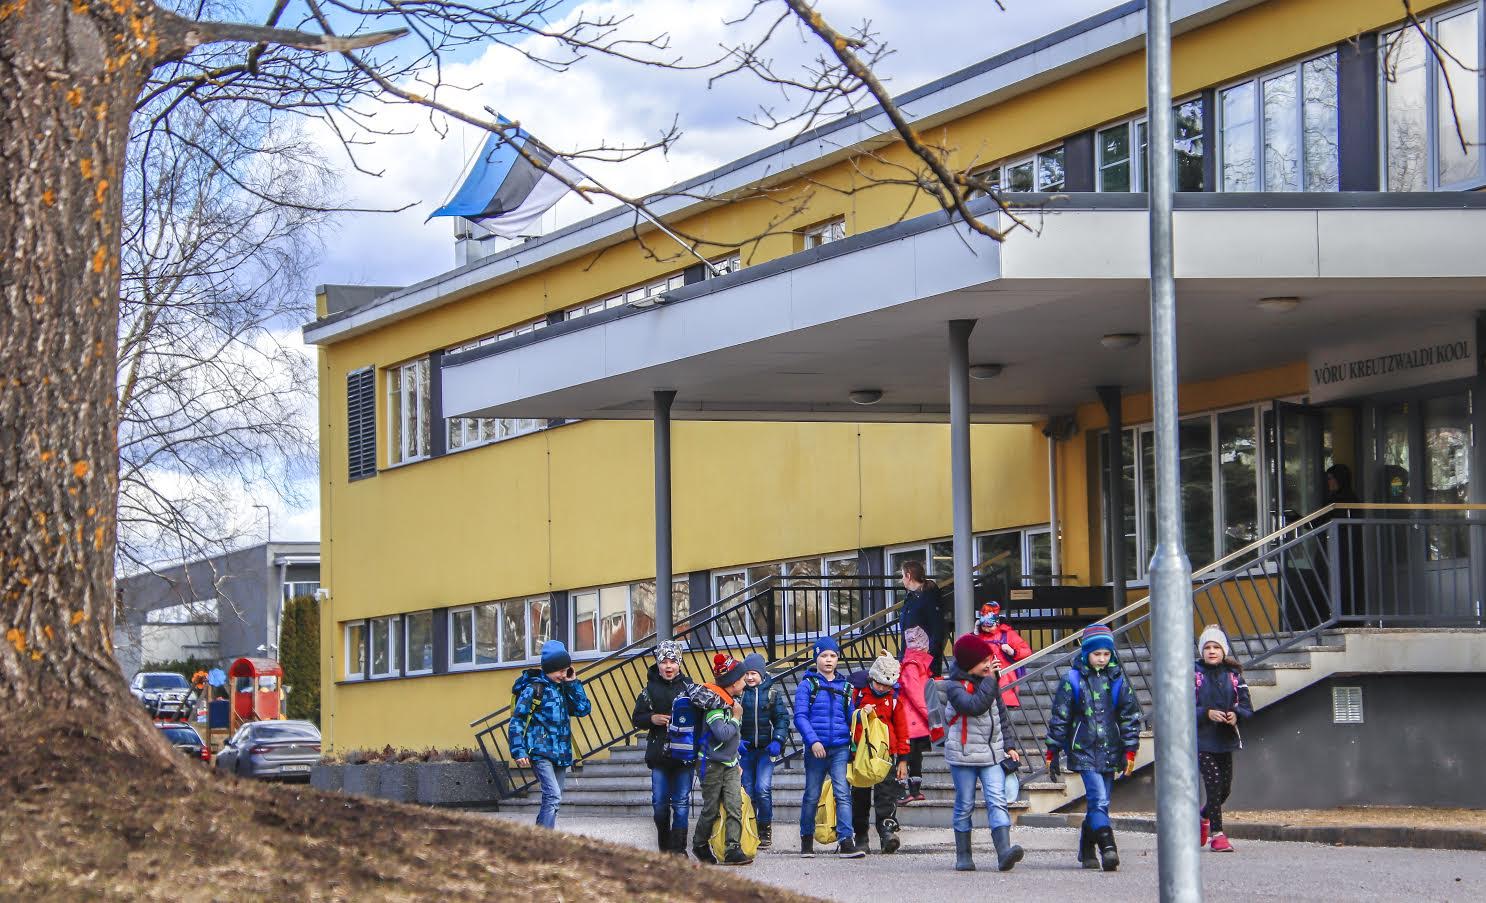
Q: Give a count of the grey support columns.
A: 3